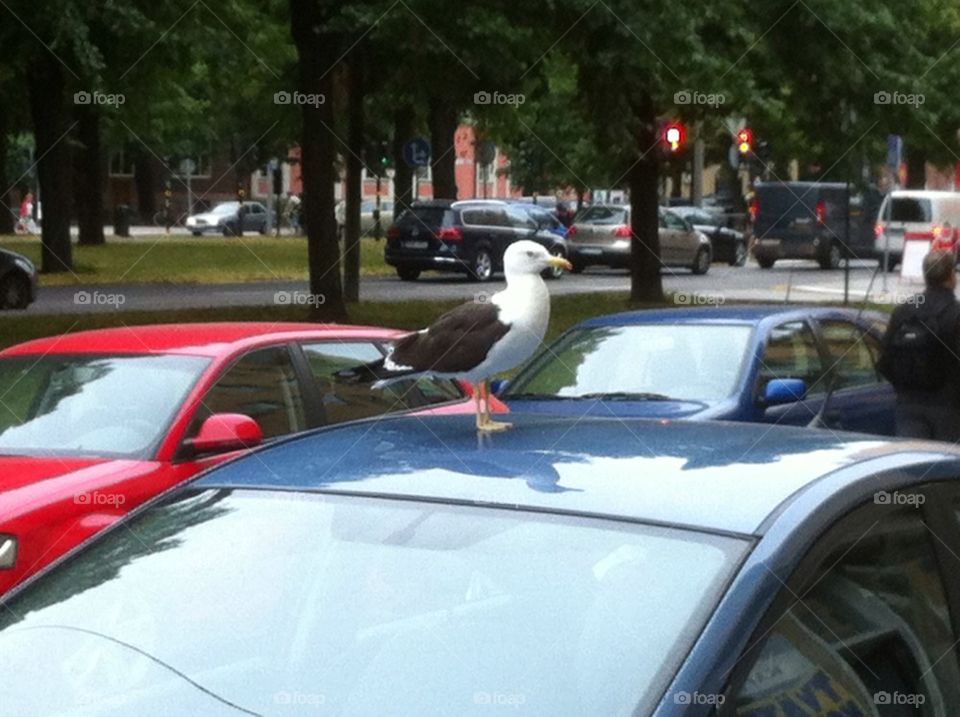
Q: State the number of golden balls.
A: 0